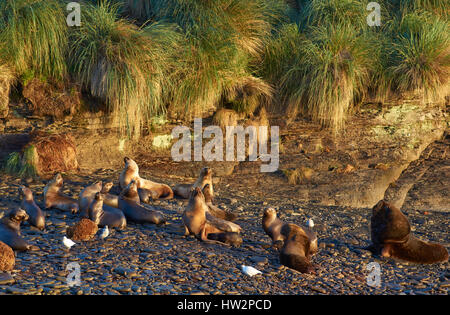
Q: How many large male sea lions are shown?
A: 1